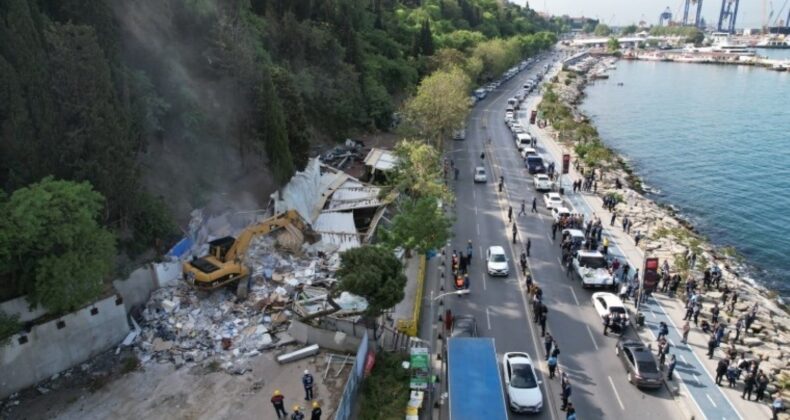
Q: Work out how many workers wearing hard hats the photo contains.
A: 4